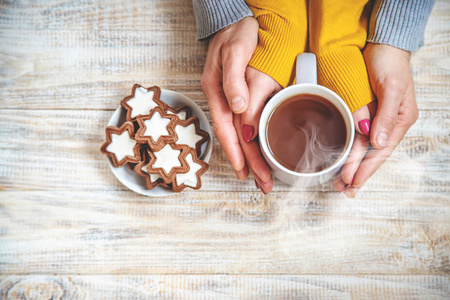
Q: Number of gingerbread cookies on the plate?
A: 8